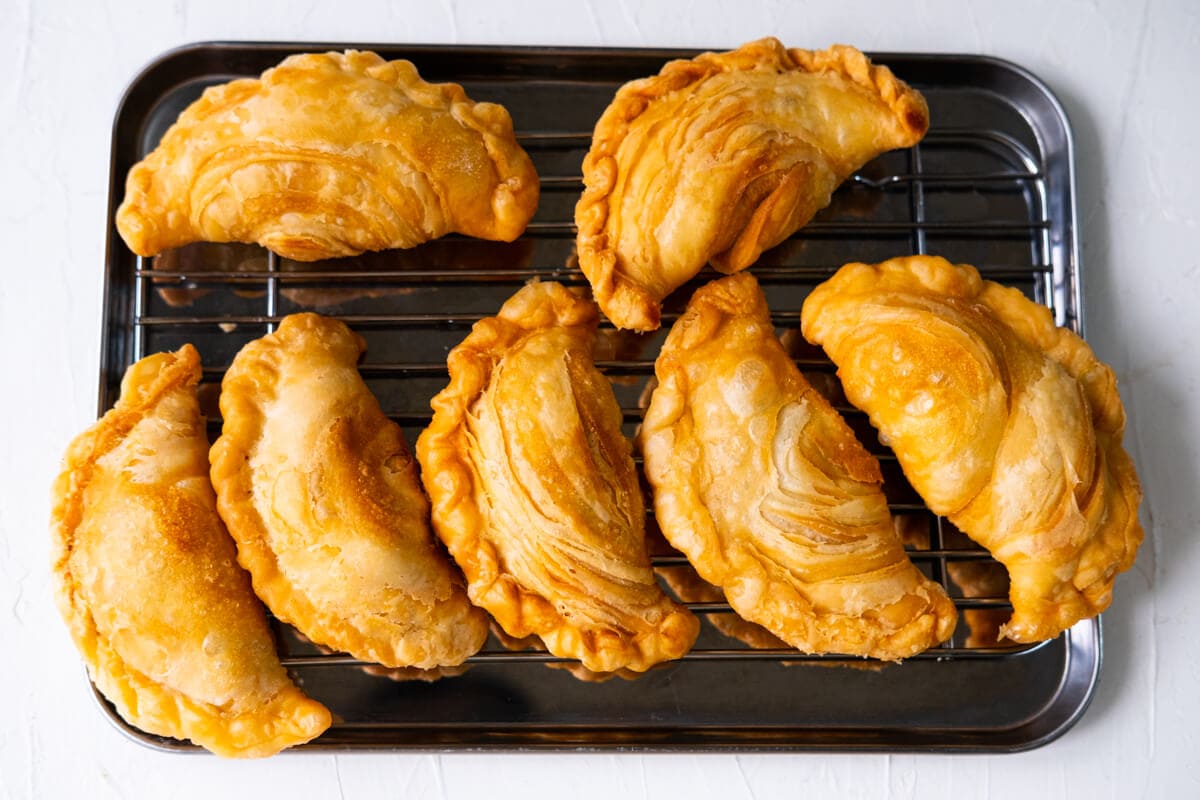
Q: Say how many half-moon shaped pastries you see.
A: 7